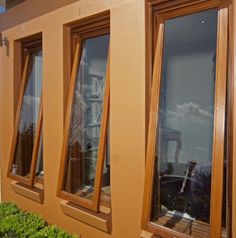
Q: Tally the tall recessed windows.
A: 3